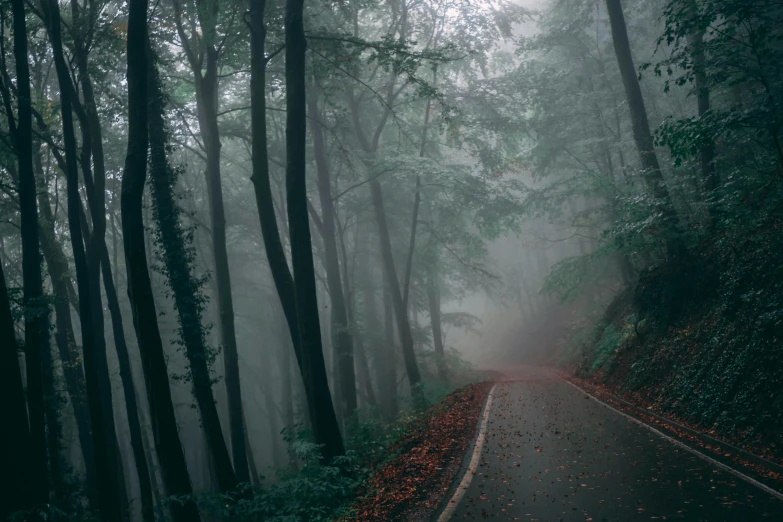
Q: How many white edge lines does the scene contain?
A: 2